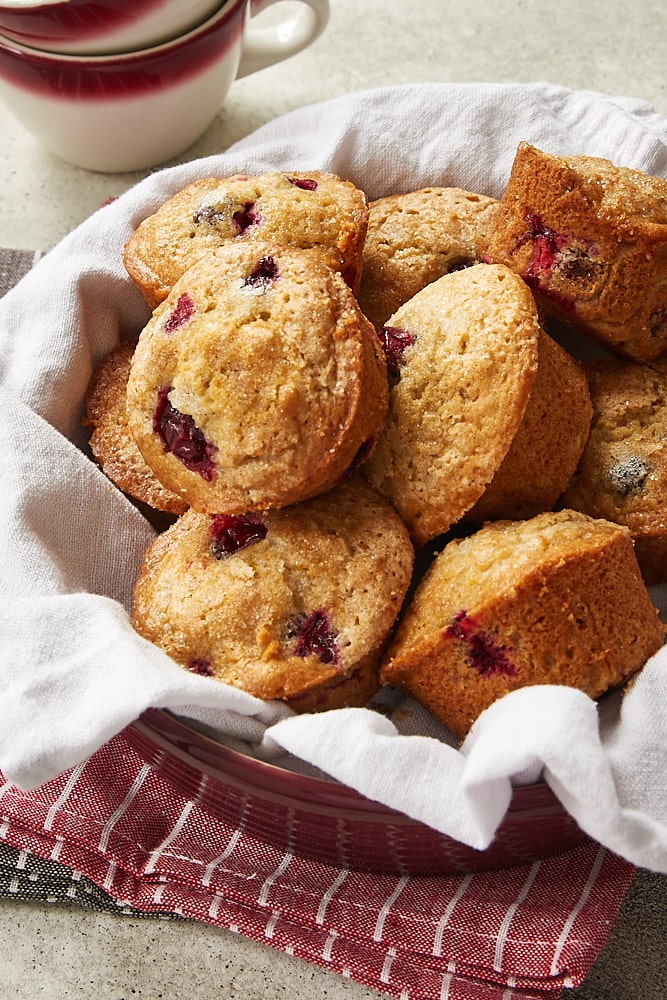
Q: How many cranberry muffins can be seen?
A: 9